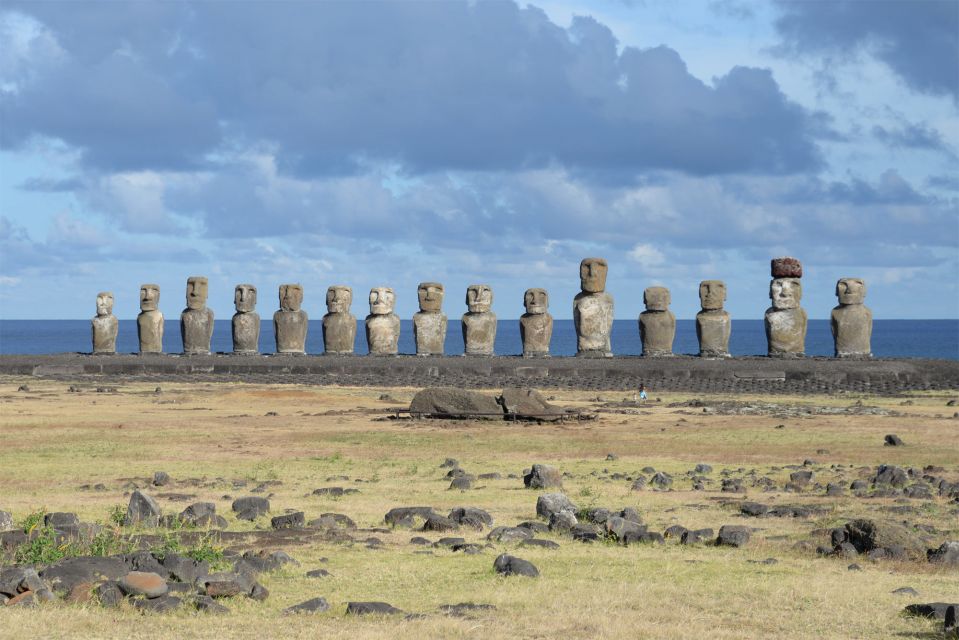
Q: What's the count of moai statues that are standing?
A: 15